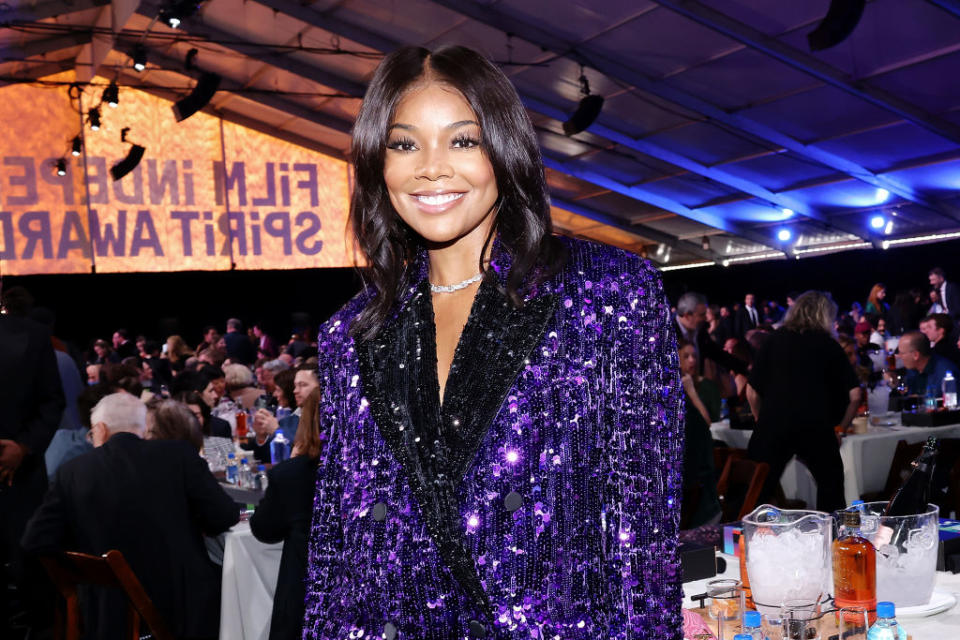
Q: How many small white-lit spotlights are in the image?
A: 6